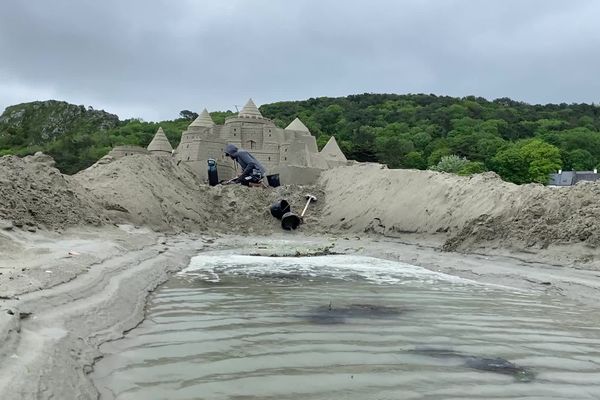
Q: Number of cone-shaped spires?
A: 5